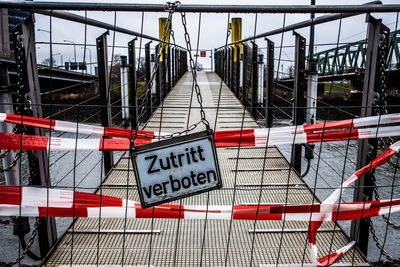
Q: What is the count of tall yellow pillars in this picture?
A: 2